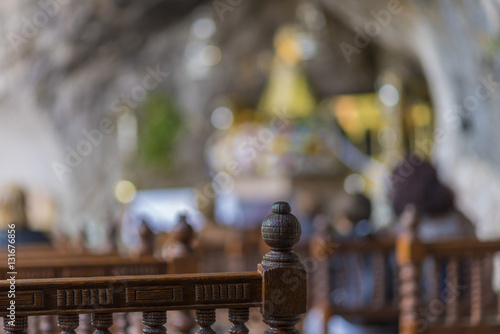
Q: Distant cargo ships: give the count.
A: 0